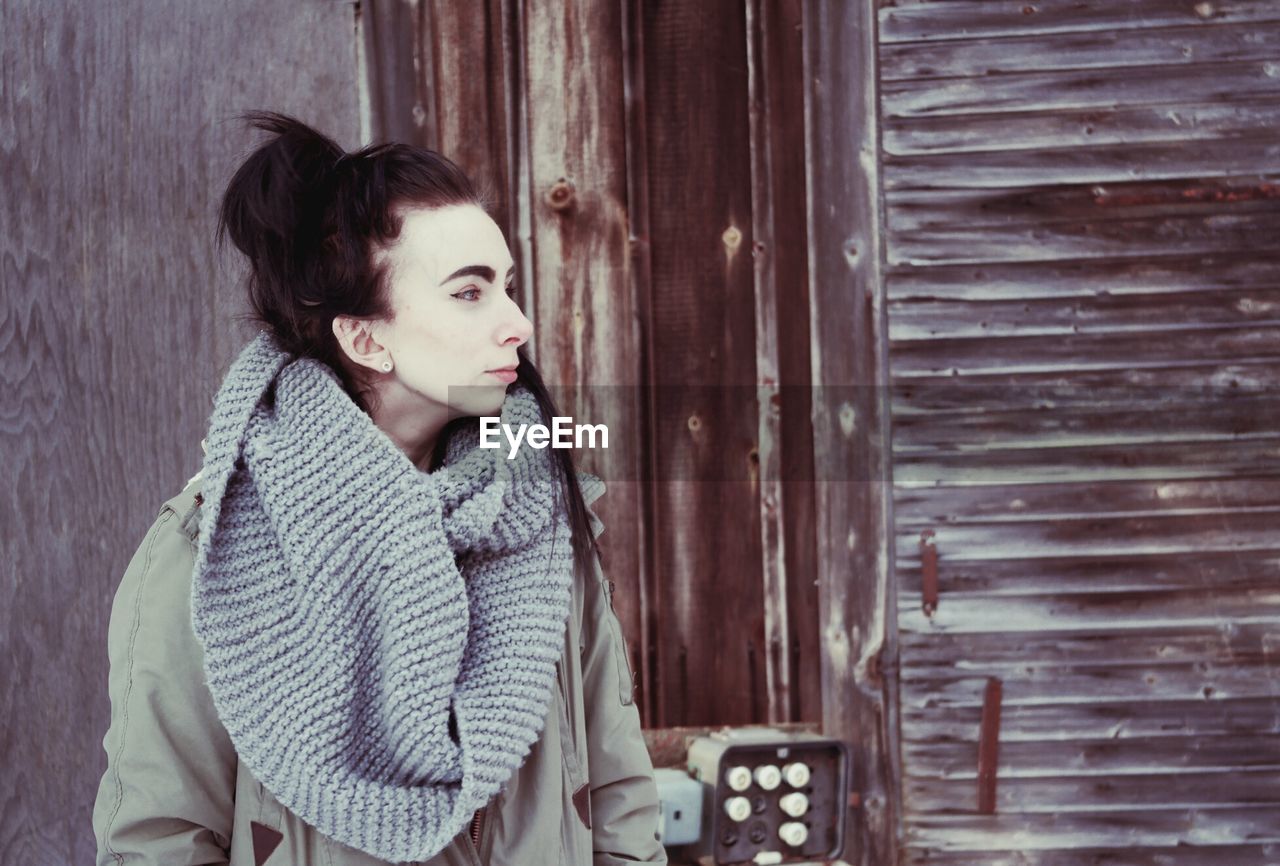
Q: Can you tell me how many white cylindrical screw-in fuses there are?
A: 6